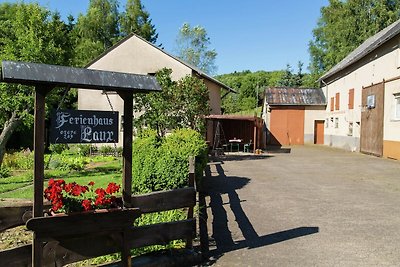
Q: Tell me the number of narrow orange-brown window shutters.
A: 3